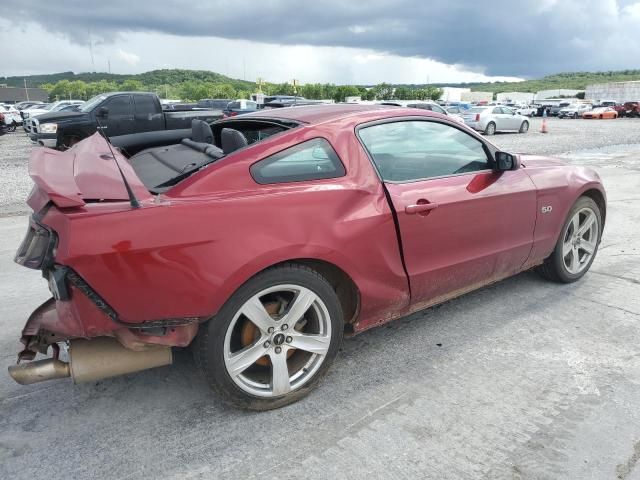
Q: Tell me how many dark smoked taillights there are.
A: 1